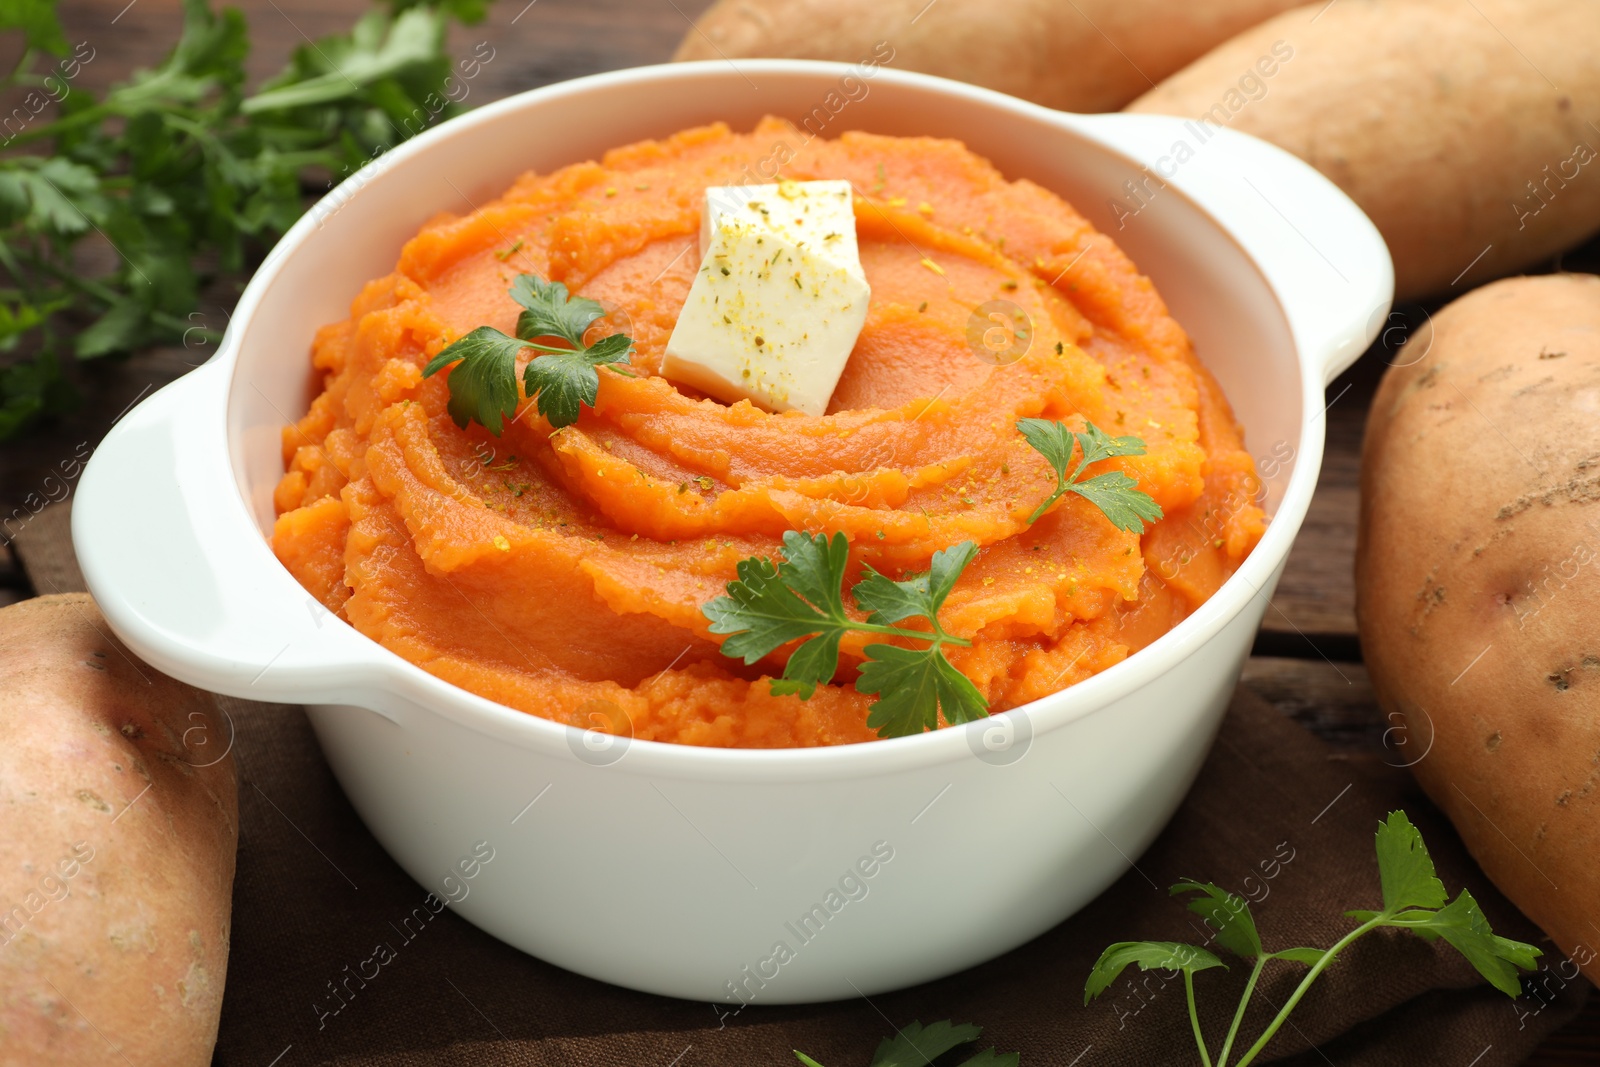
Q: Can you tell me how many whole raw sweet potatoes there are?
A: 4